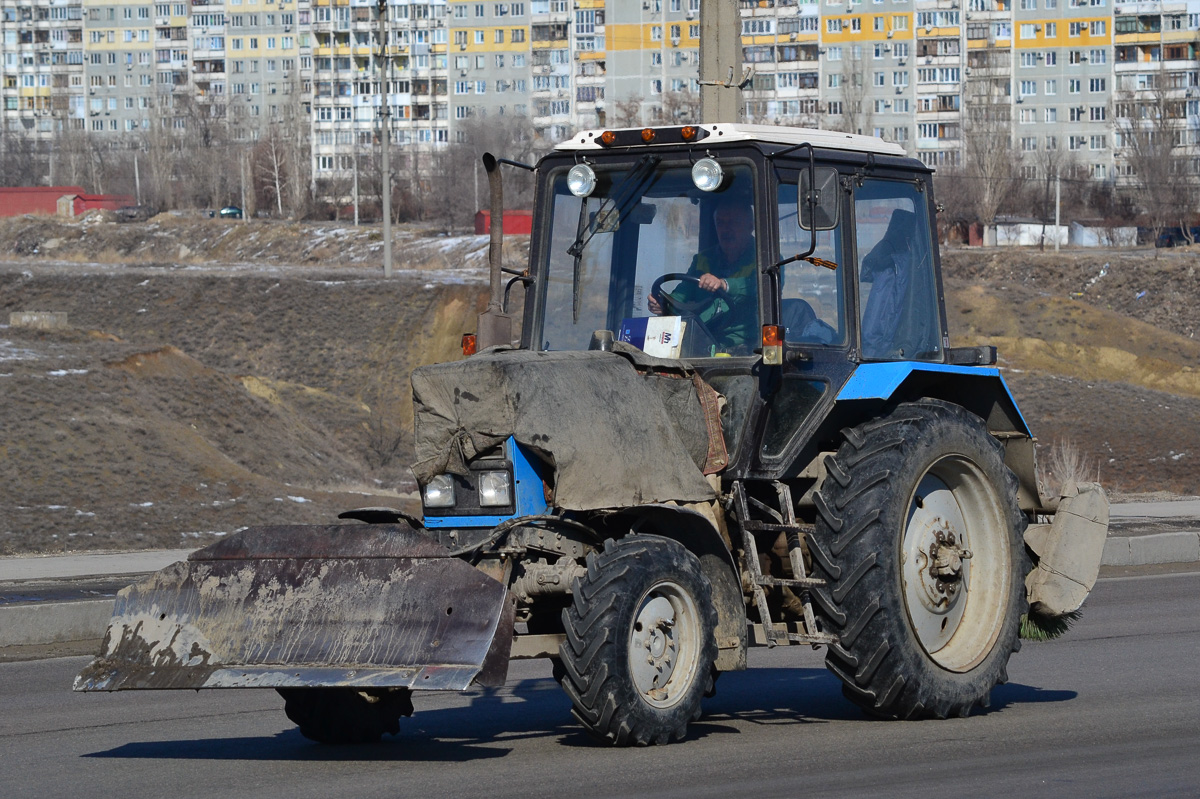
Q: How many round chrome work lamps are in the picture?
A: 2